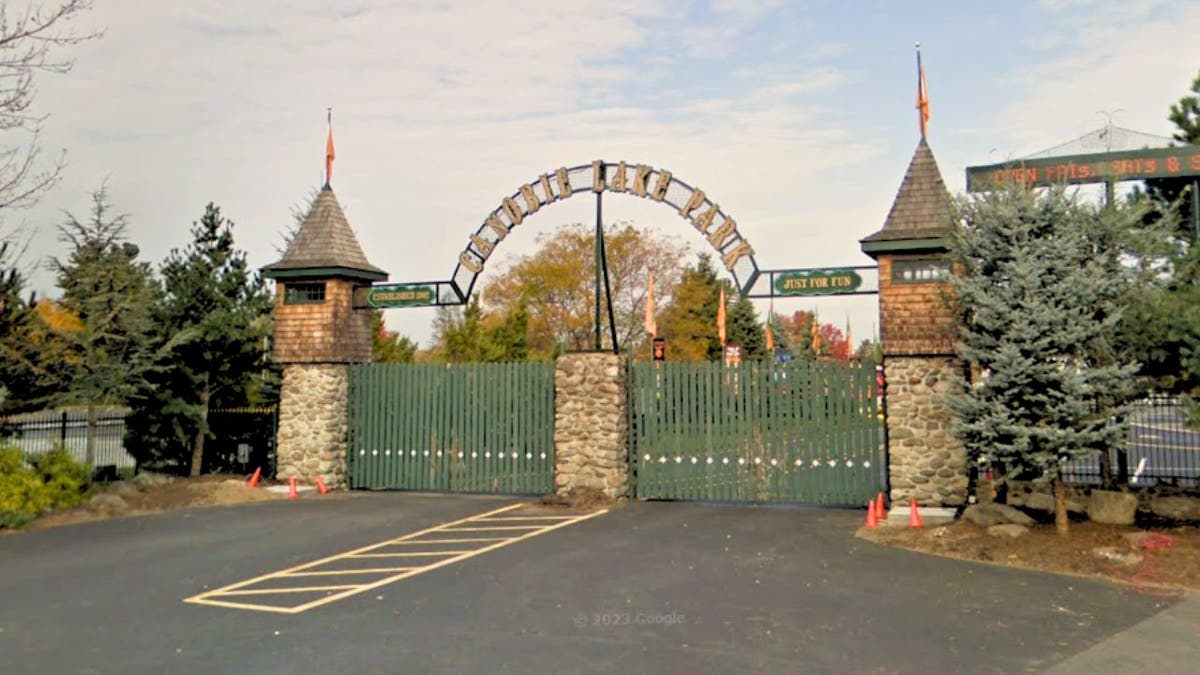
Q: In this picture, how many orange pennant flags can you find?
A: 7